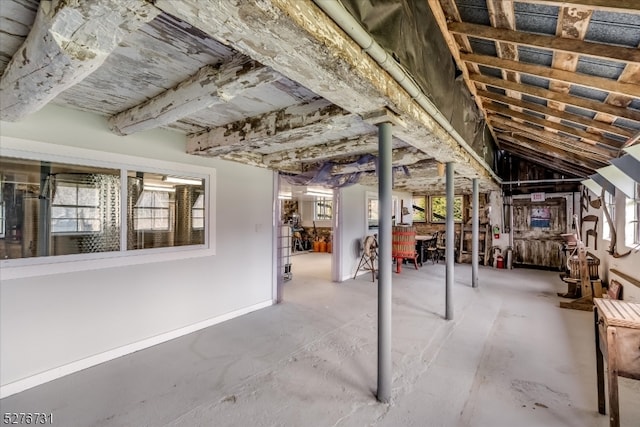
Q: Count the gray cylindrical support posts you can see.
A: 3